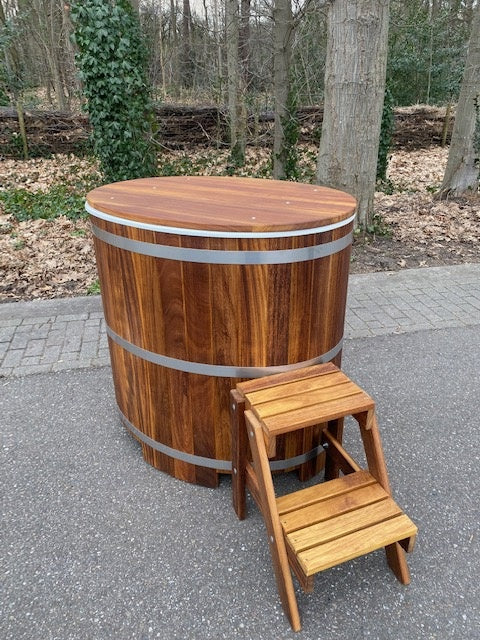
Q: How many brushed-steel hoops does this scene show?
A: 3